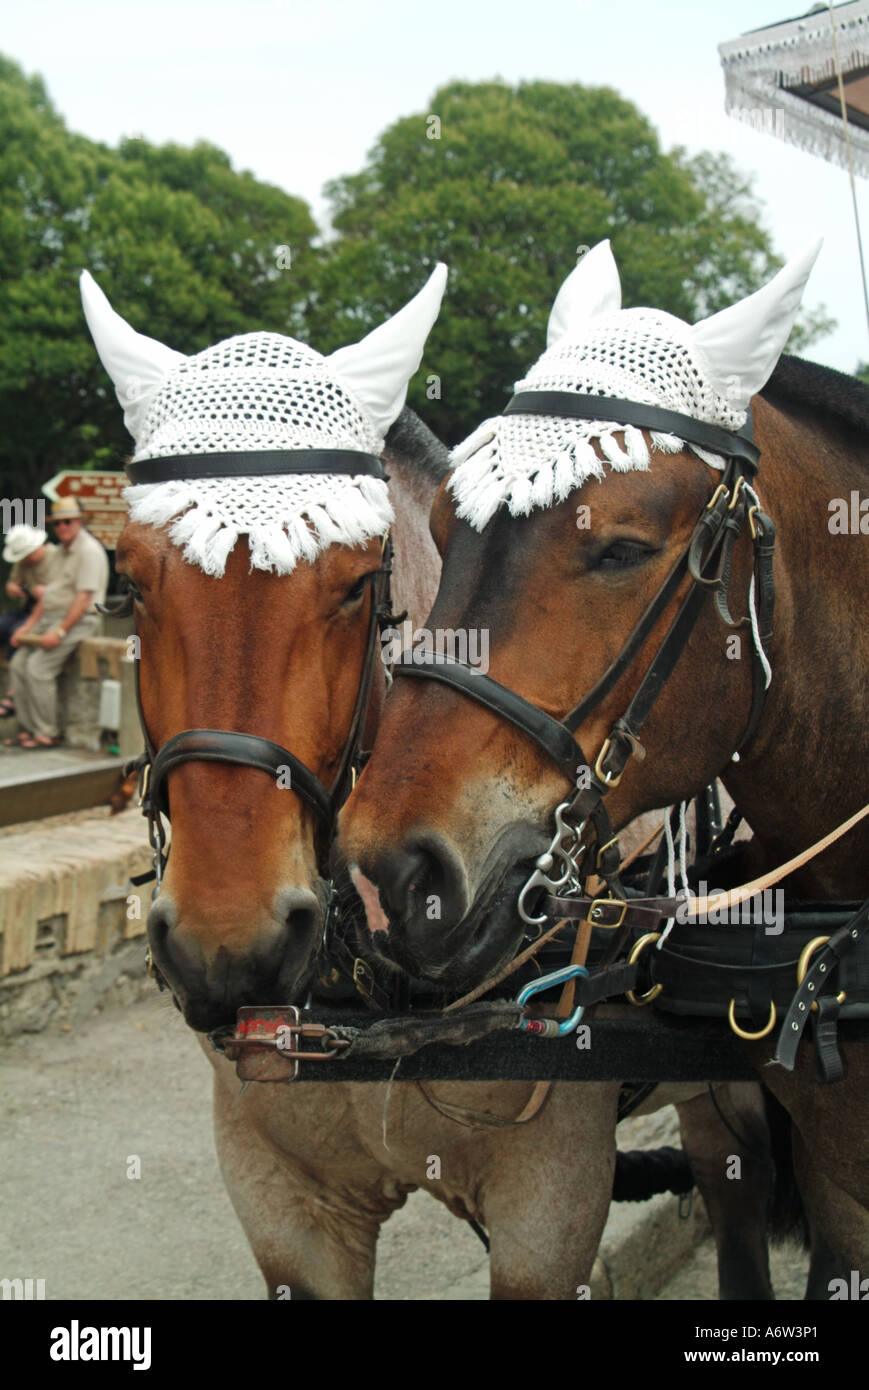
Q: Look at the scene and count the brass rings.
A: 3